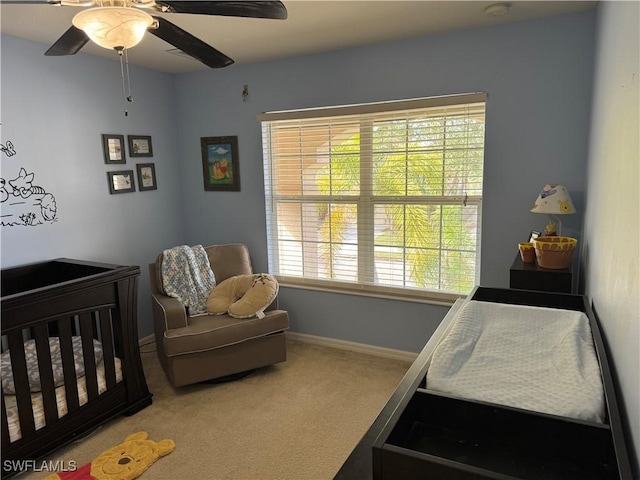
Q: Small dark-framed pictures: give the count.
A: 4